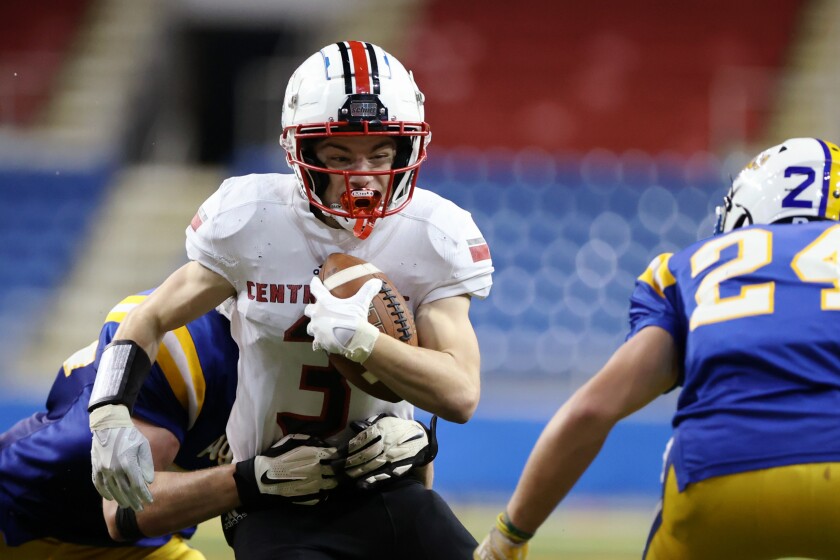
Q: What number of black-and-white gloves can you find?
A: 2